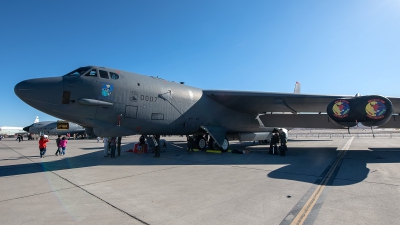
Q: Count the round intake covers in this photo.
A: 2